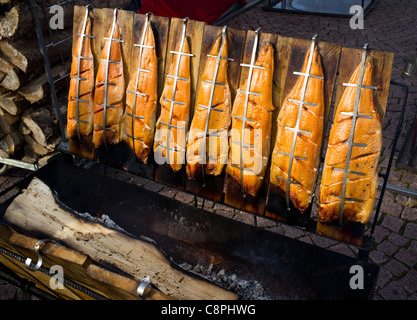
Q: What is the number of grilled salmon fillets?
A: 8